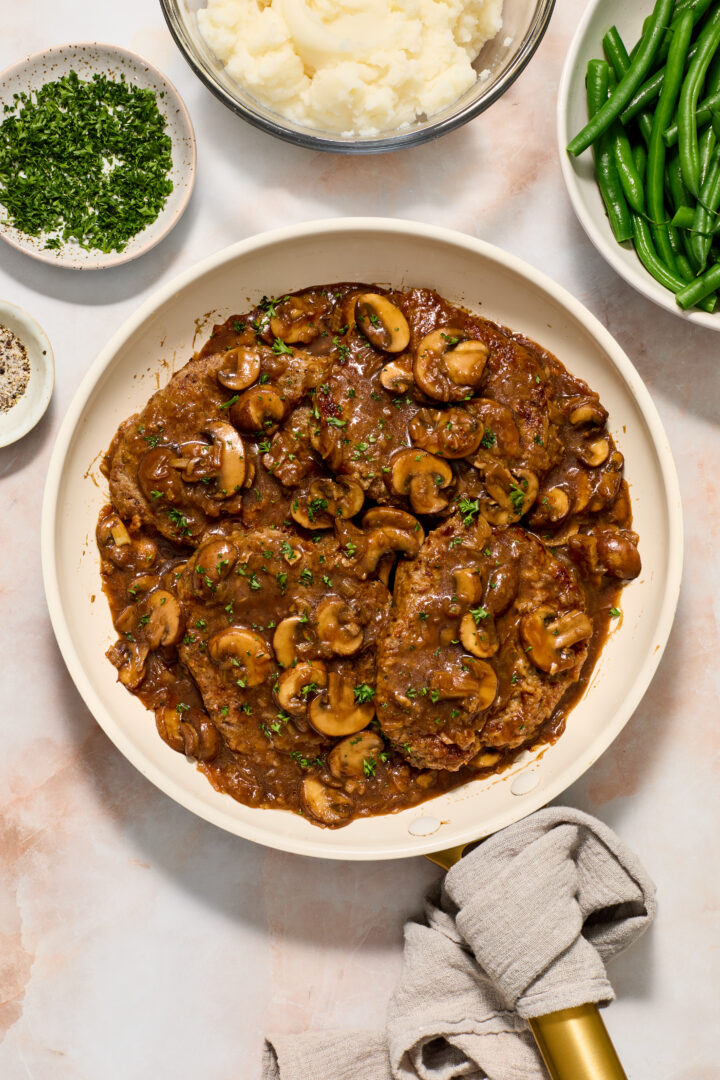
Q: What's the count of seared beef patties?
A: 4